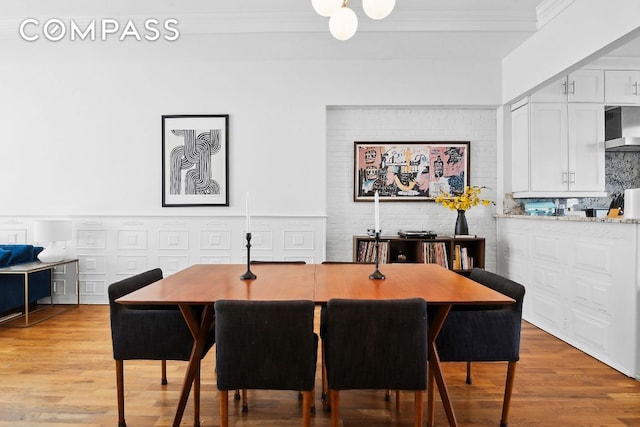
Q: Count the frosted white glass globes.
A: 3